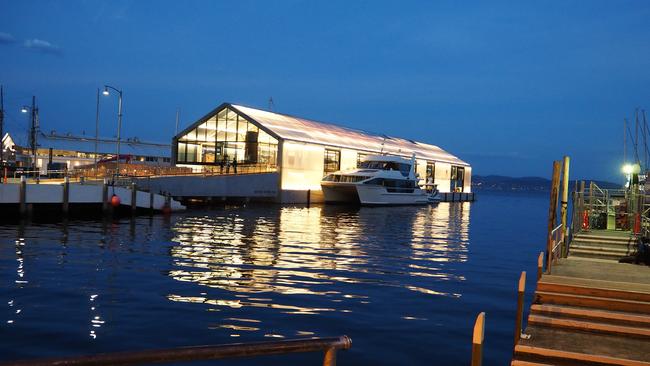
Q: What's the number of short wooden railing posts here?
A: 3